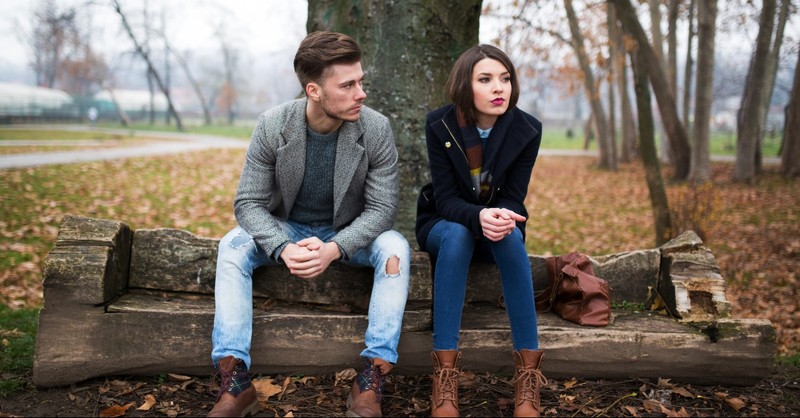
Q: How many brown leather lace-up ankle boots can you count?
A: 4